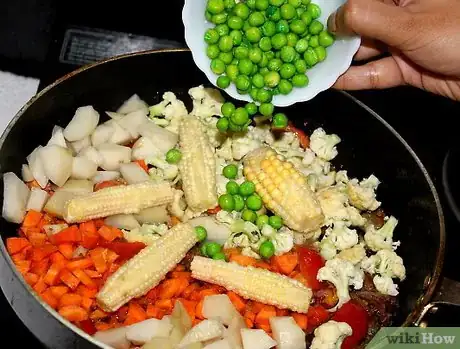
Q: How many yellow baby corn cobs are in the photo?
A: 5